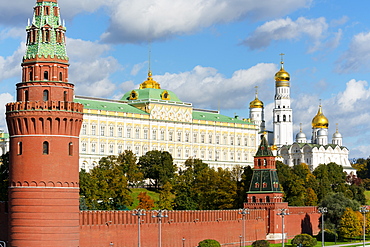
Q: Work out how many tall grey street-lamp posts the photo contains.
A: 6